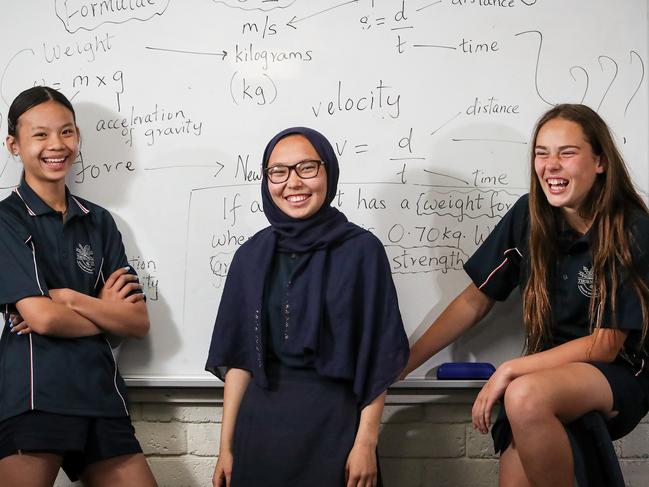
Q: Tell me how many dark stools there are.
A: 1